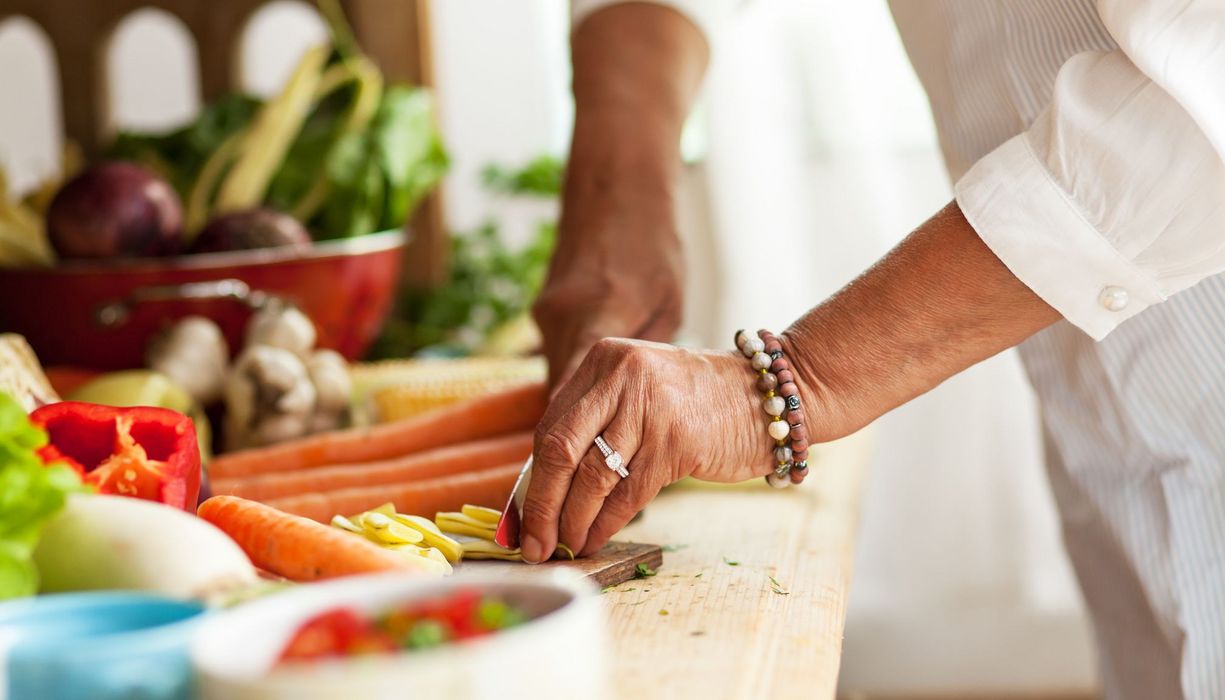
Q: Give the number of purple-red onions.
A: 2